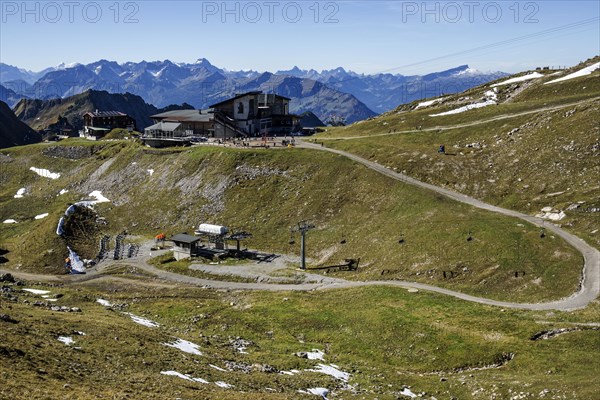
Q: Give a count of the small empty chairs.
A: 5